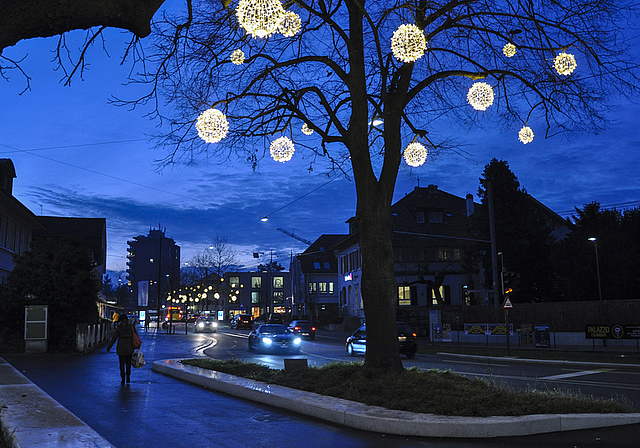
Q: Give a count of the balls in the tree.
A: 12